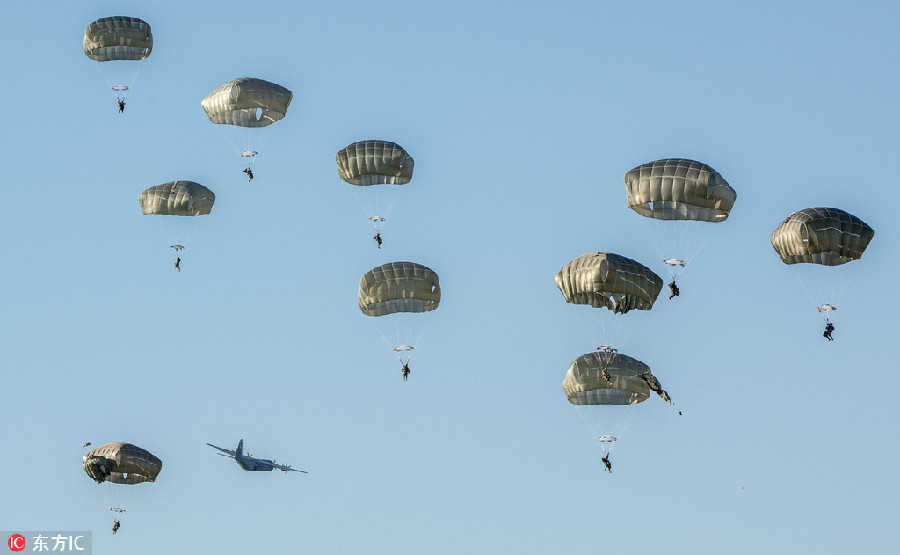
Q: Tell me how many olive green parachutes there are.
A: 10